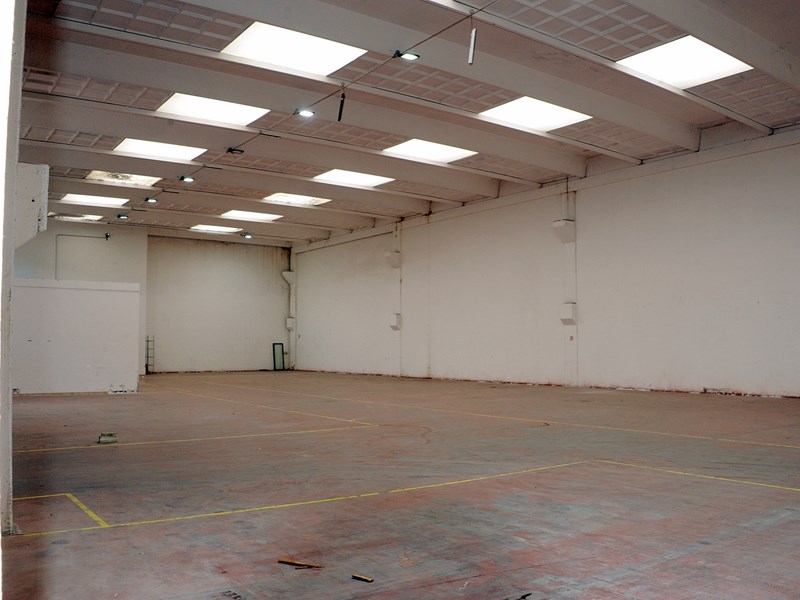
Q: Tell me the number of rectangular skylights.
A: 13